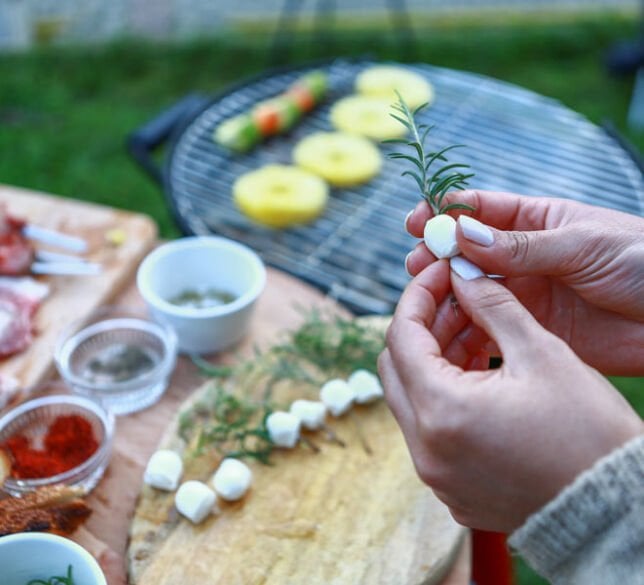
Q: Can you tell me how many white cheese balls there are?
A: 8